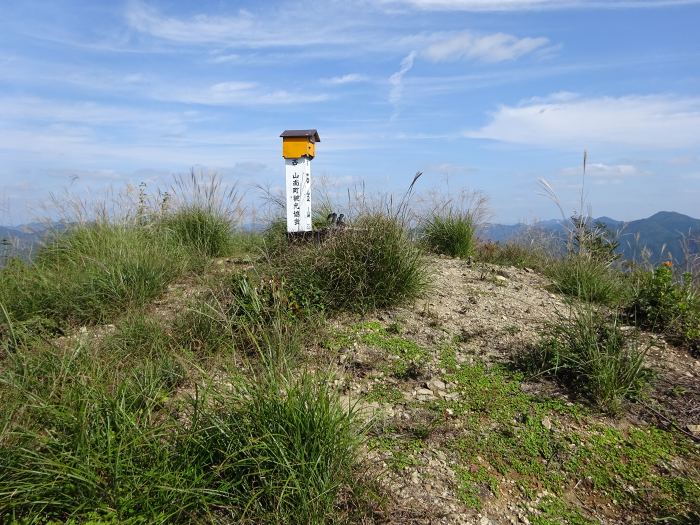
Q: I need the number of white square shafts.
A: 1